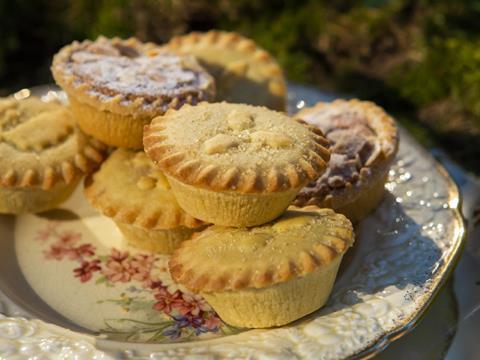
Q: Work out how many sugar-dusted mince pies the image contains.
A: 2